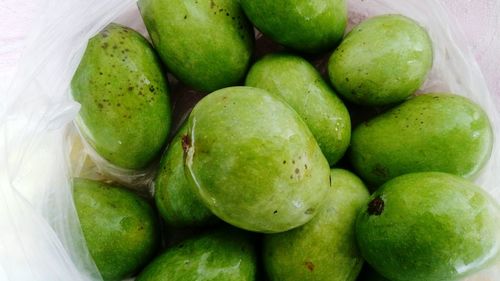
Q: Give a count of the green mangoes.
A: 12